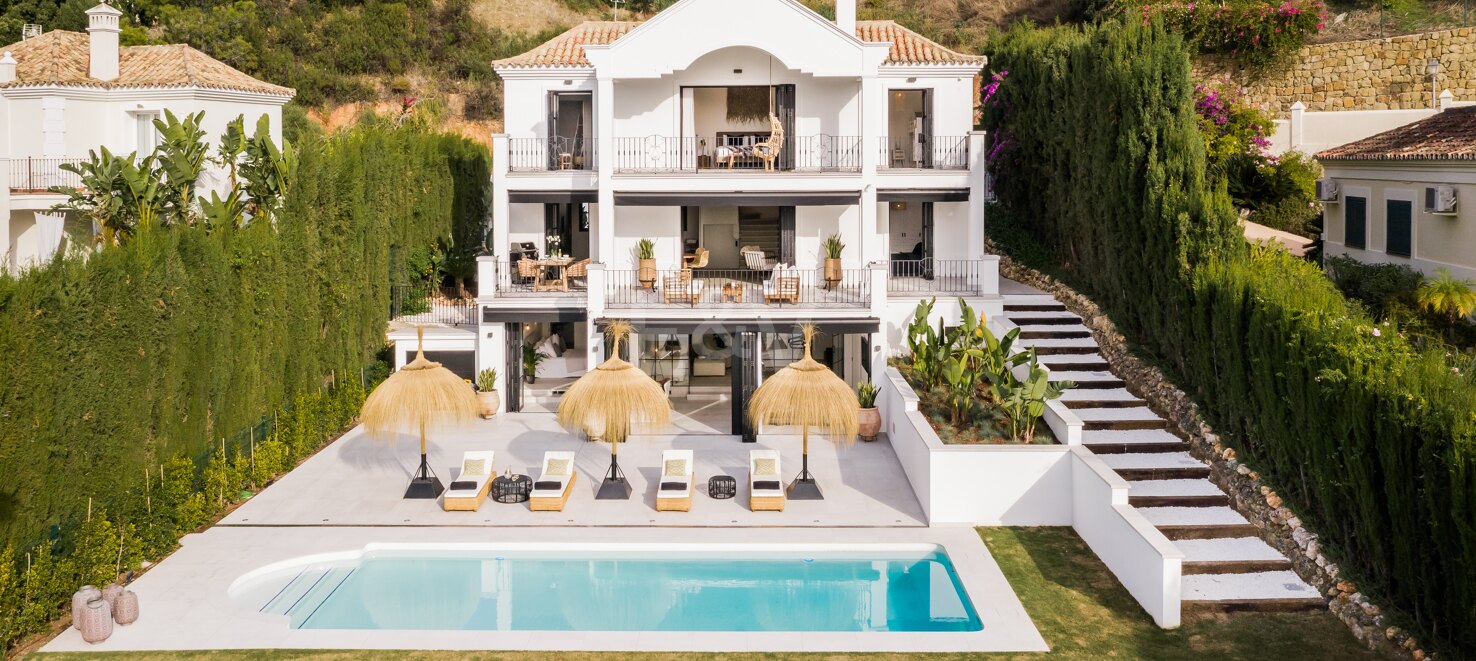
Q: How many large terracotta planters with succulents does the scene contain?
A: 4